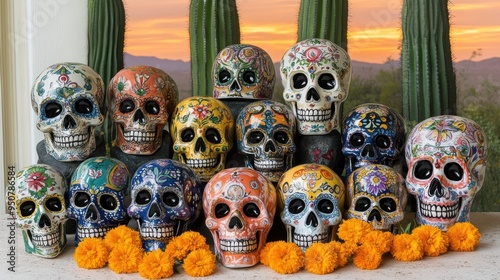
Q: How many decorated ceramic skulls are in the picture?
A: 14